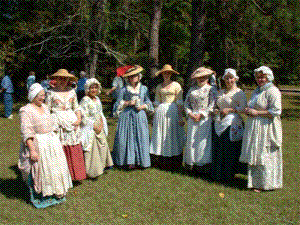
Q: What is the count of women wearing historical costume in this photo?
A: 8